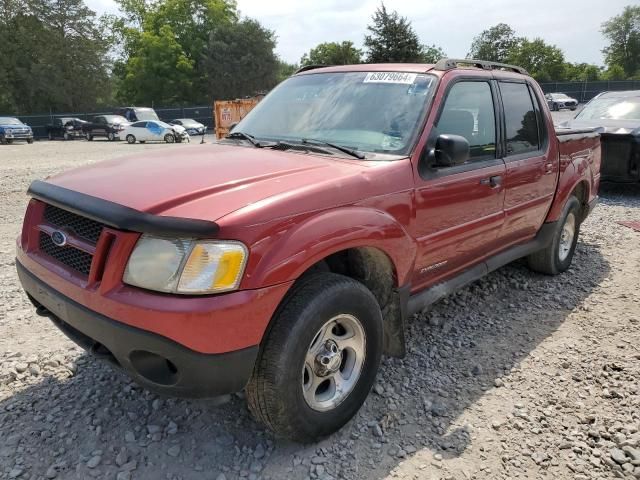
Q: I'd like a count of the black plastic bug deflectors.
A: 1